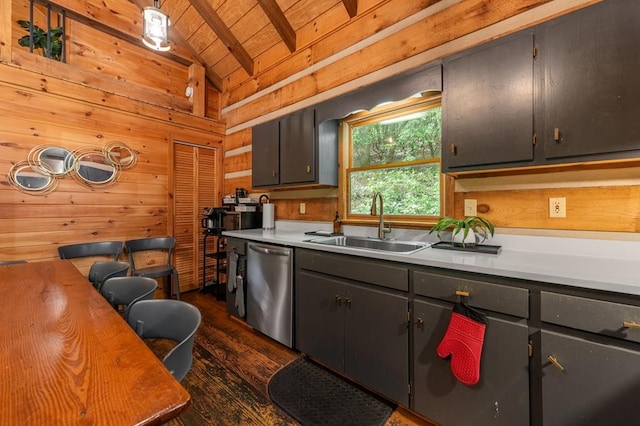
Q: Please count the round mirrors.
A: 4